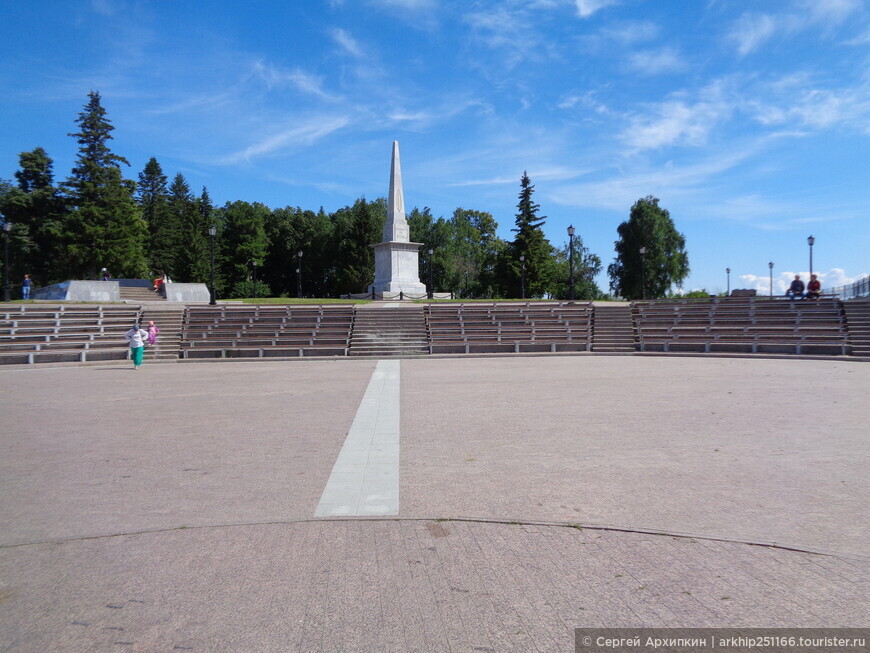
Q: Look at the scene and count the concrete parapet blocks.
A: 2